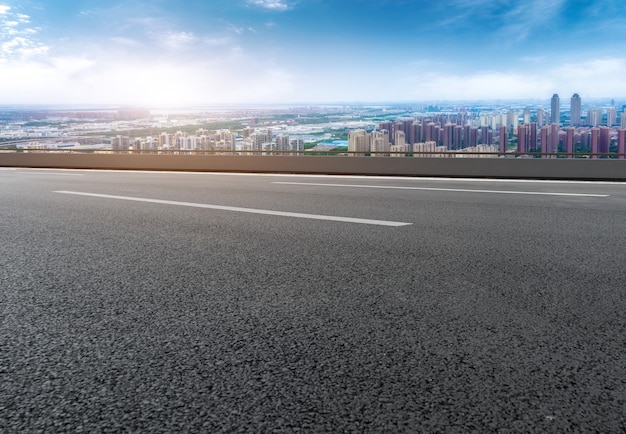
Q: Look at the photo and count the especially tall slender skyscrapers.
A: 2